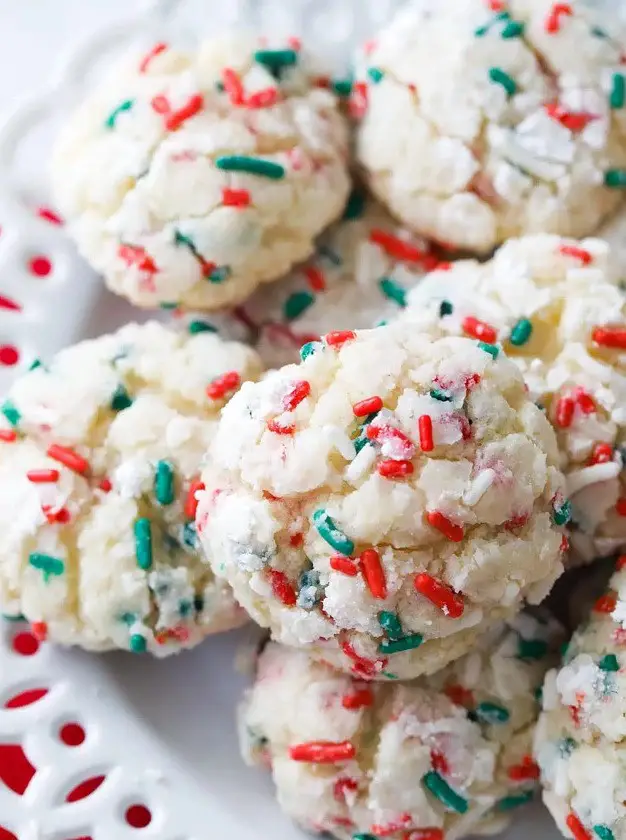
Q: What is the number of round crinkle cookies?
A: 8